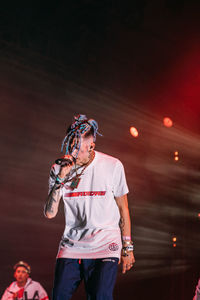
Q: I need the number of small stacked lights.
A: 4